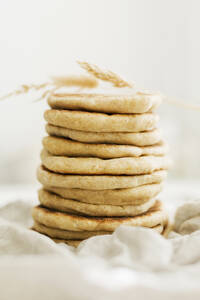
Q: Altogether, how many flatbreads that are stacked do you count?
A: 11